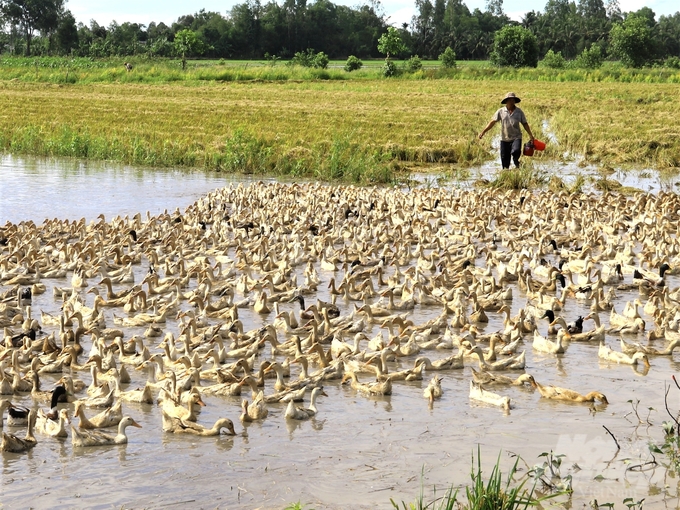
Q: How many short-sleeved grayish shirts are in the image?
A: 1